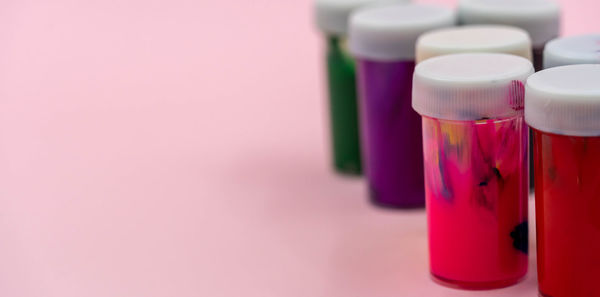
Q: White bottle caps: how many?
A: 7